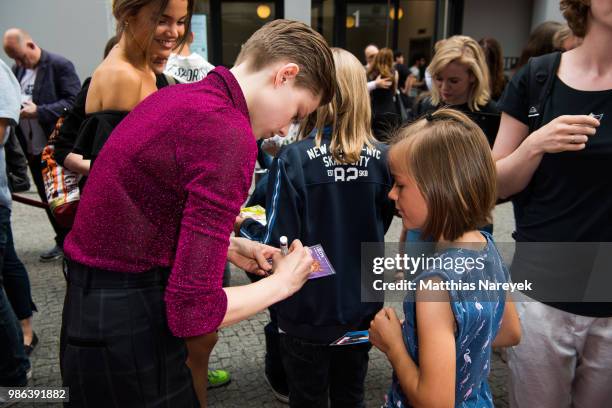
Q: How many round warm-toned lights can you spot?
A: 3